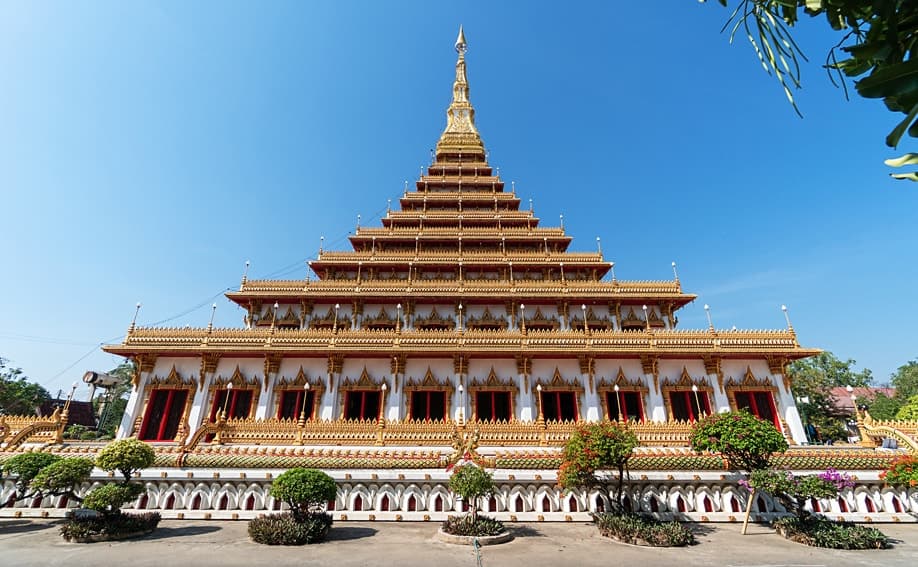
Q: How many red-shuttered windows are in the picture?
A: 10